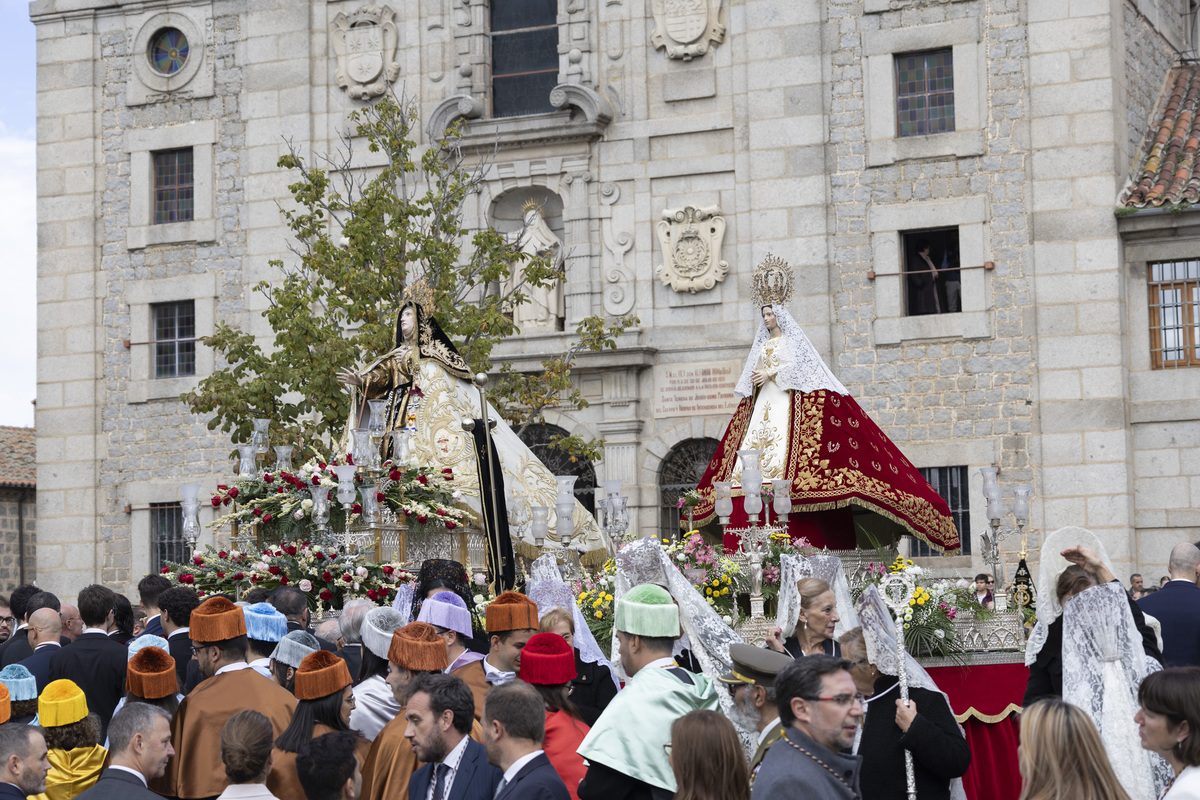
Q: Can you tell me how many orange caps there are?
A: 6